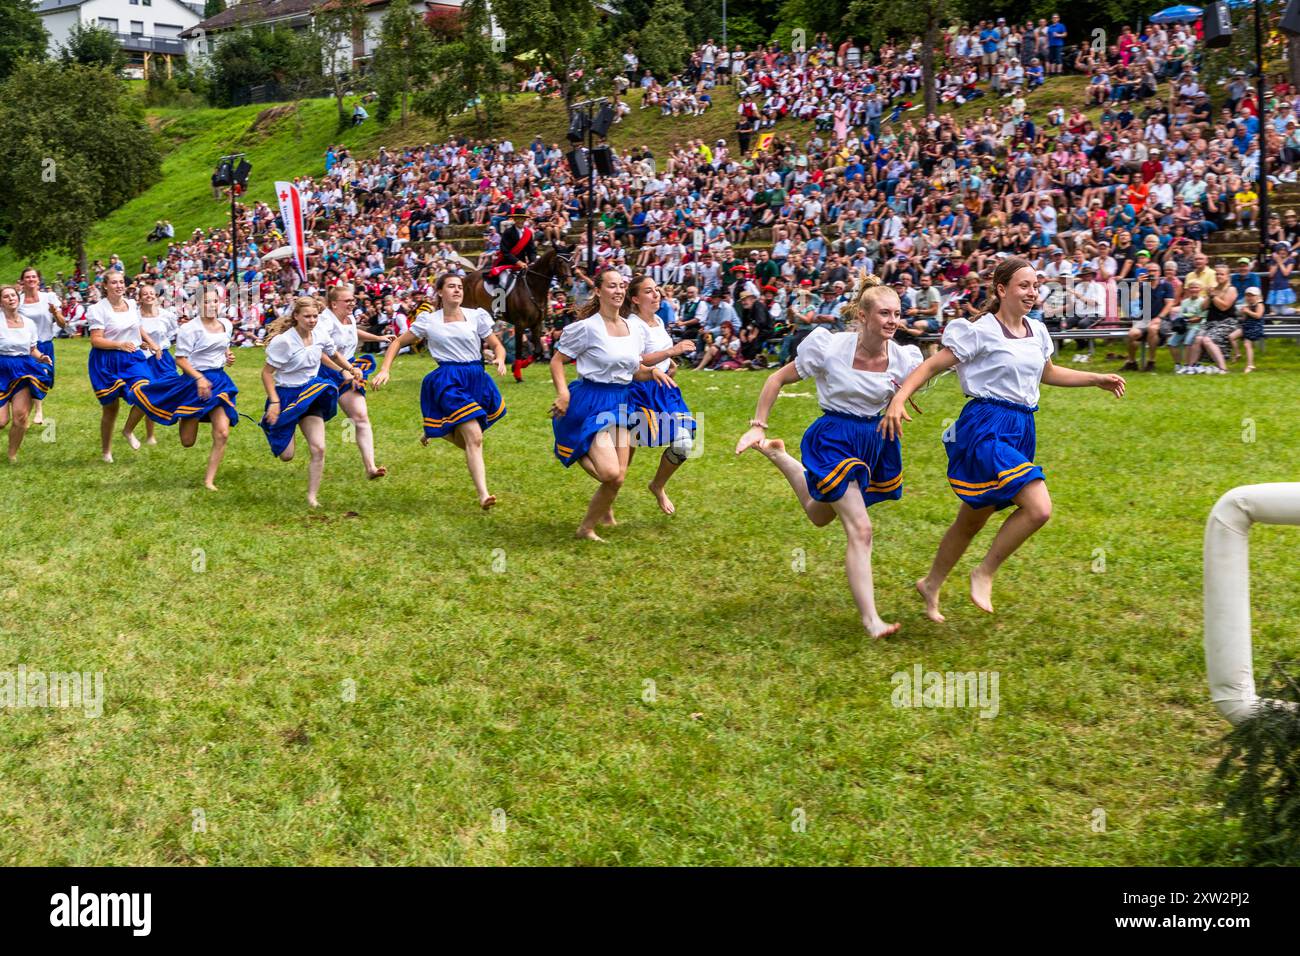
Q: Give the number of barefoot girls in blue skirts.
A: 12